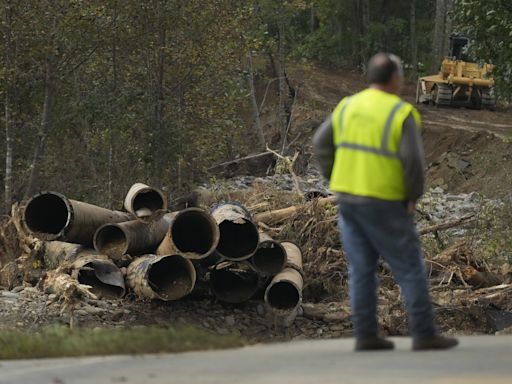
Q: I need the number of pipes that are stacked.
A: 10